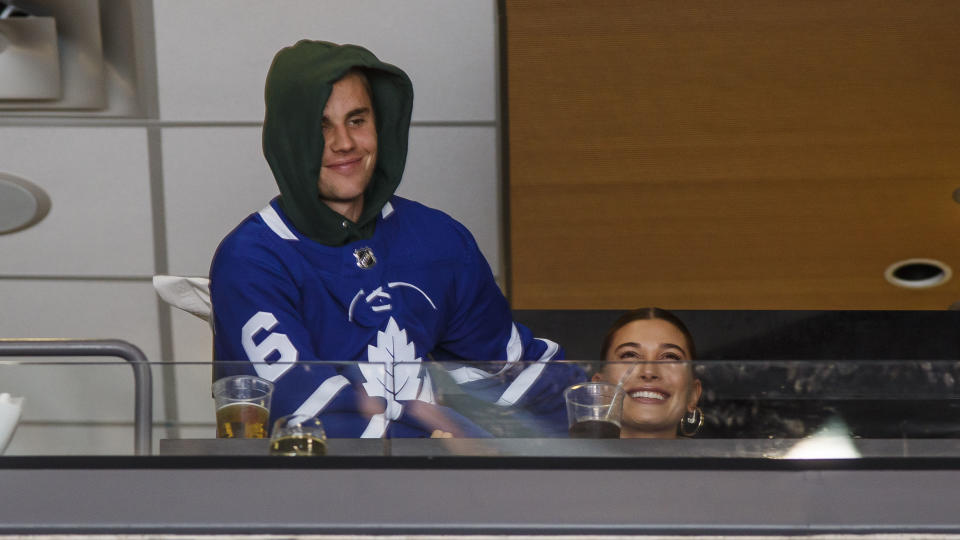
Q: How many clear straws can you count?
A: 1